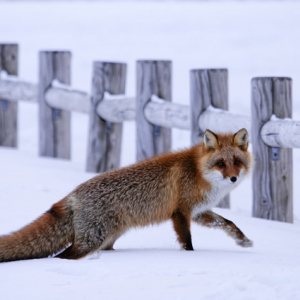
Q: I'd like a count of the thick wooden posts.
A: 6